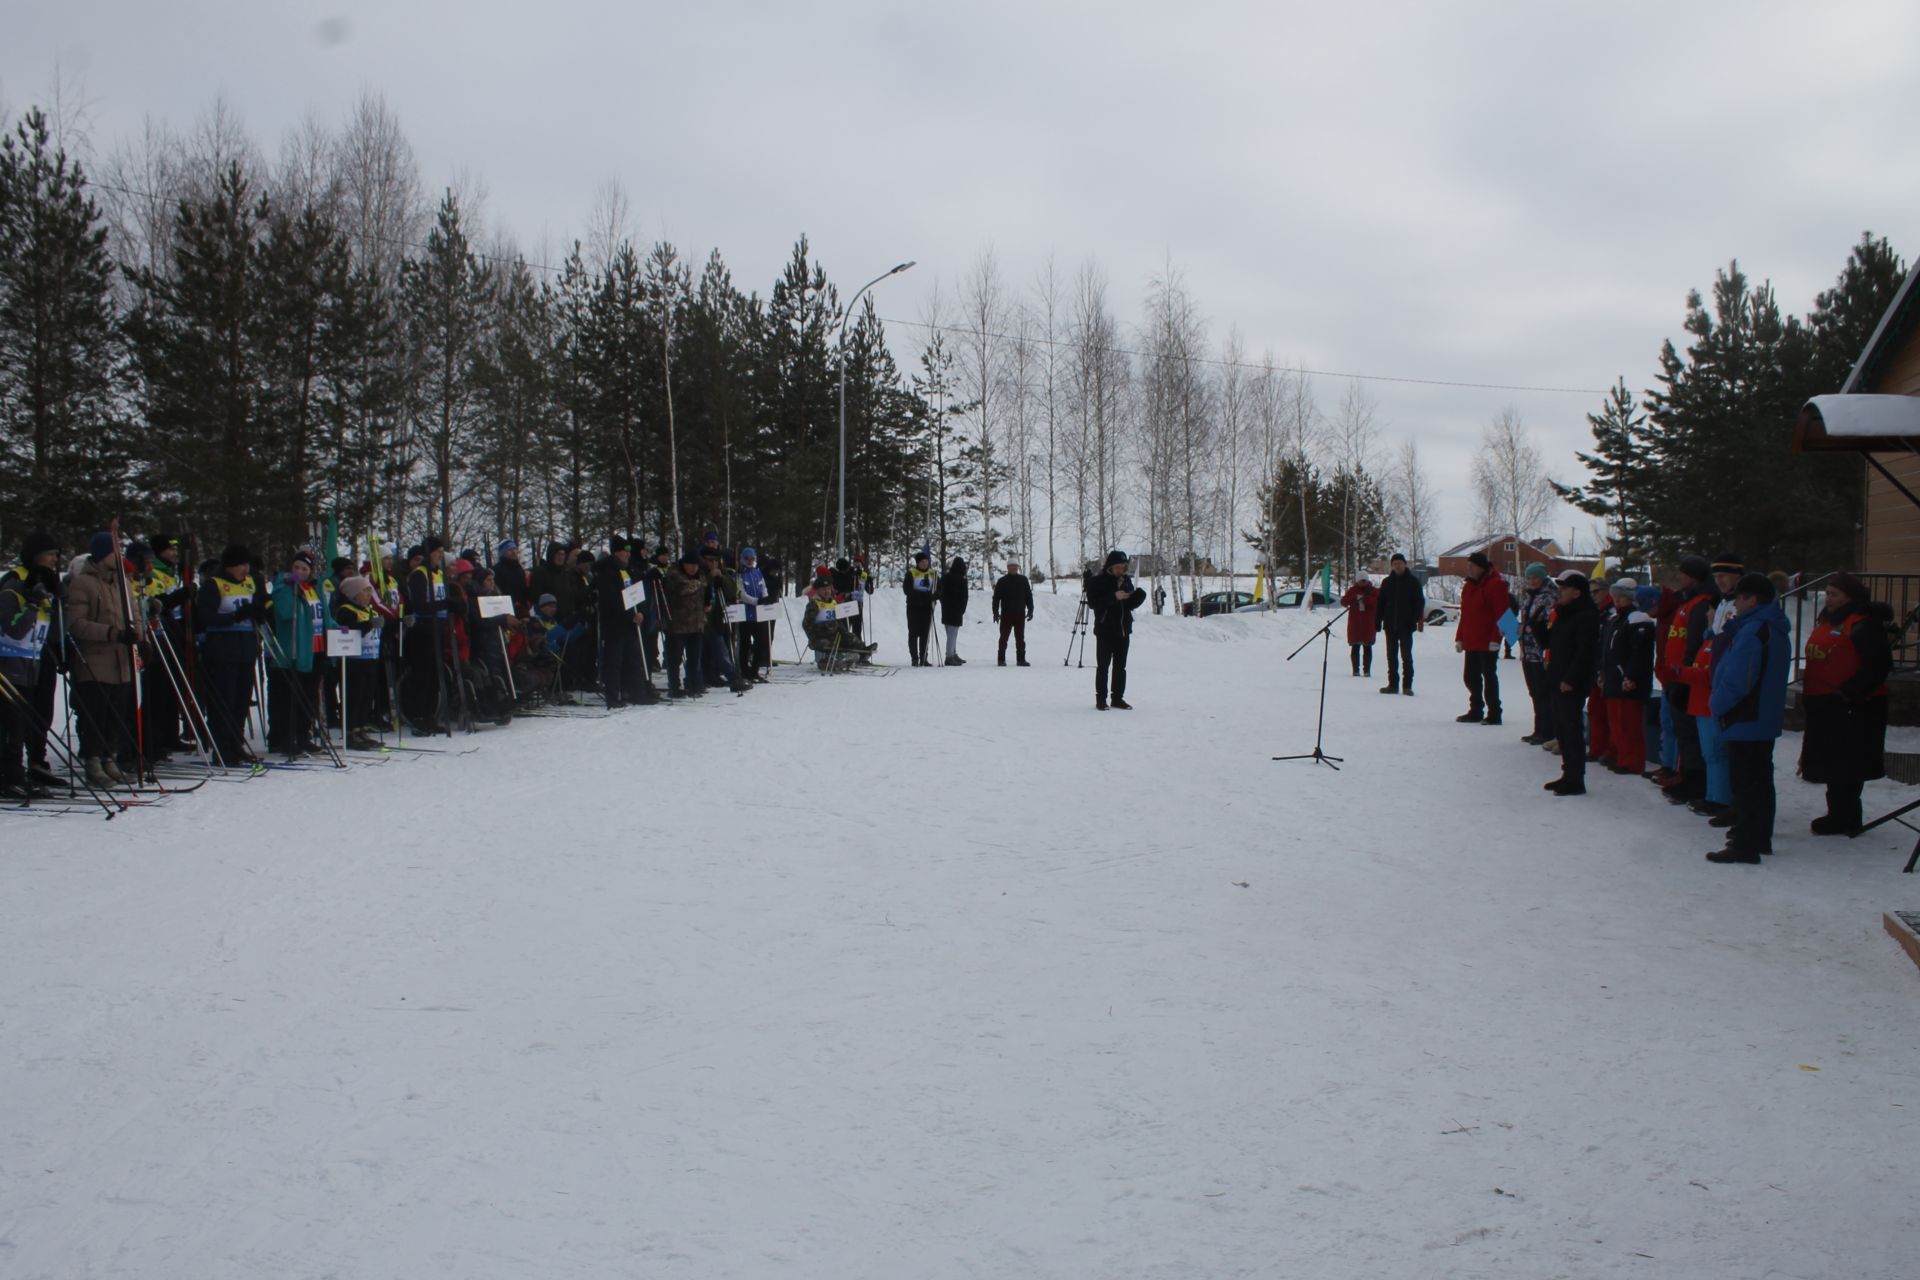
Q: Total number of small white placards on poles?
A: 6